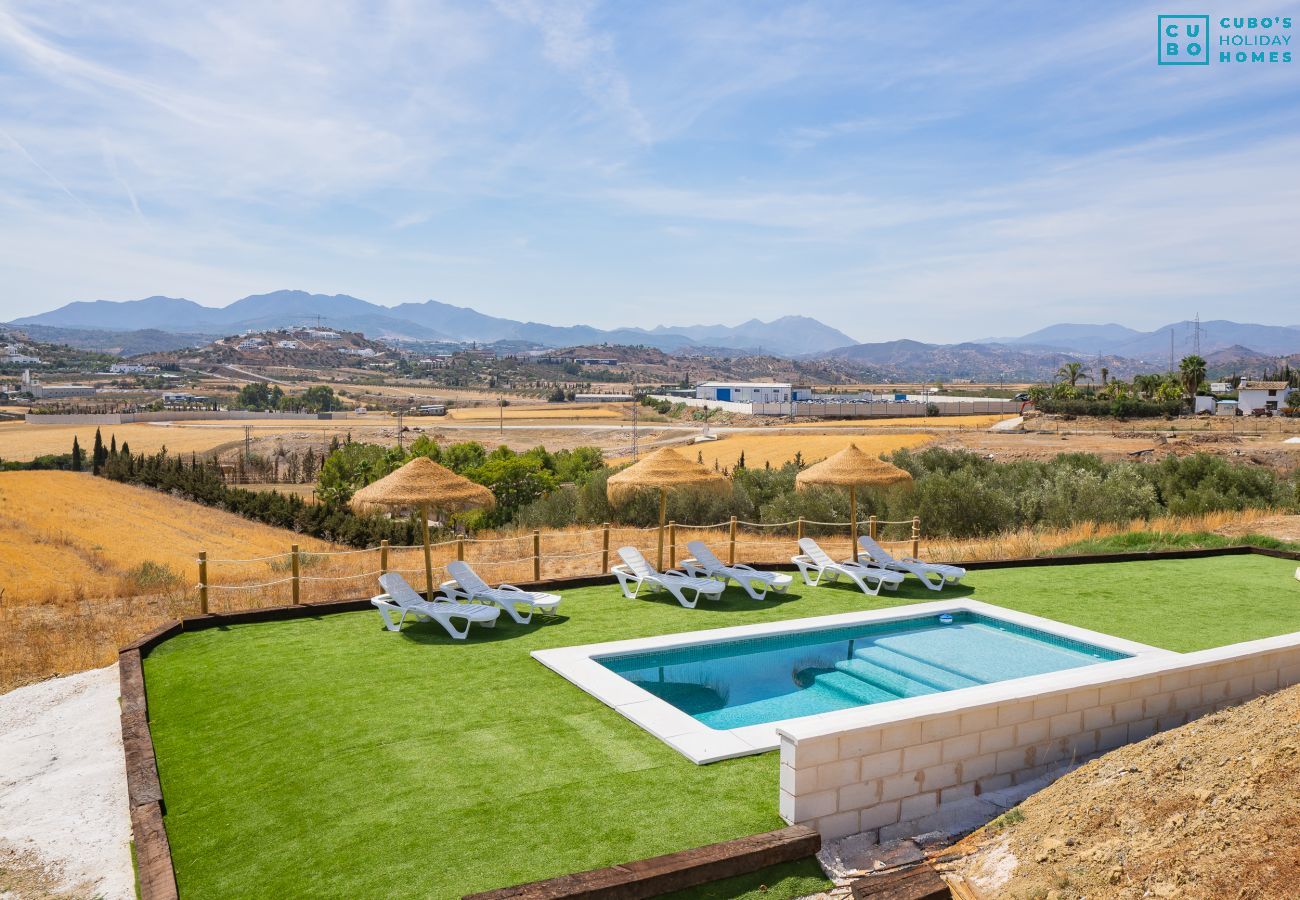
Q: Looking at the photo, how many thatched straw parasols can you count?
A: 3